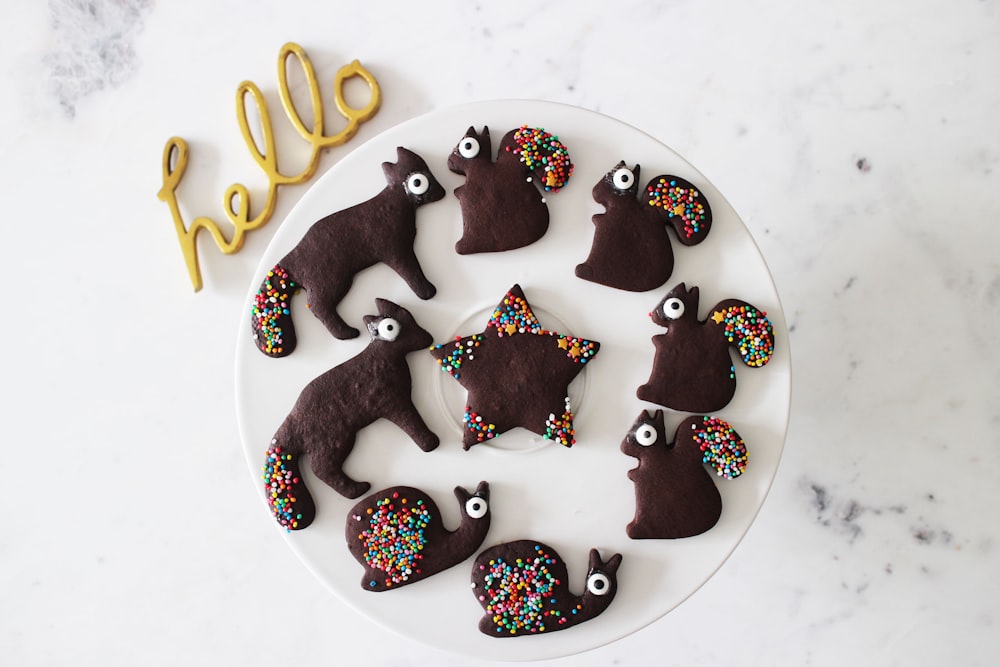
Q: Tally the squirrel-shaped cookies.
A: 4